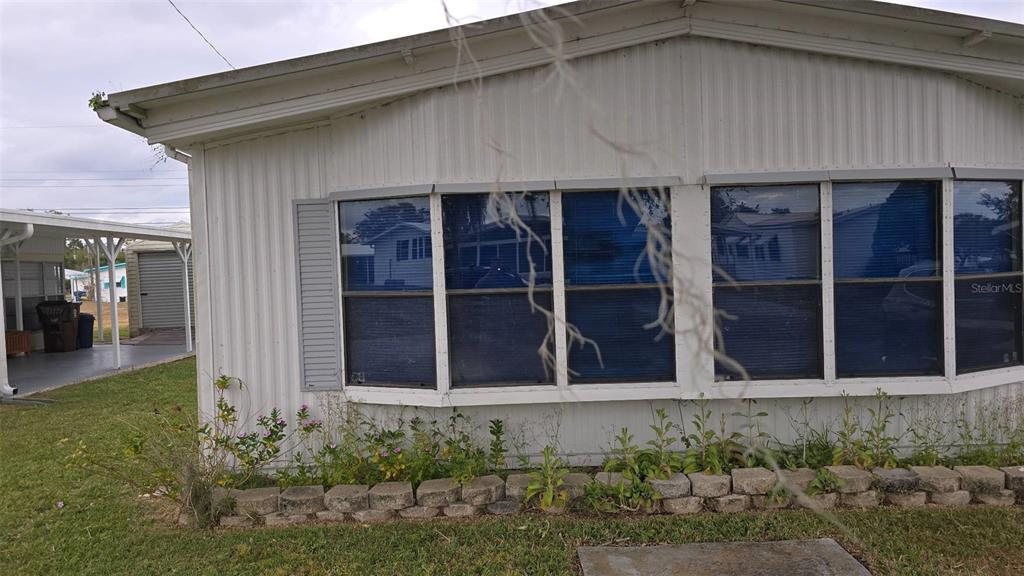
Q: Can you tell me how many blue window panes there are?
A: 12